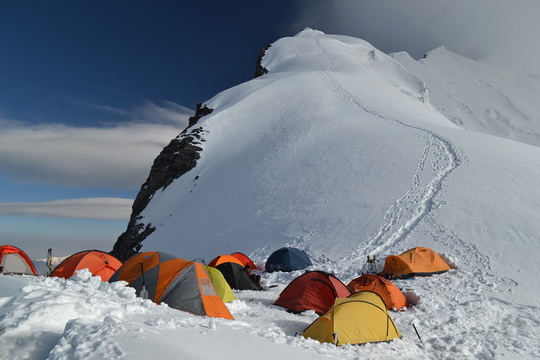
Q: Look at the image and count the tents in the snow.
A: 11